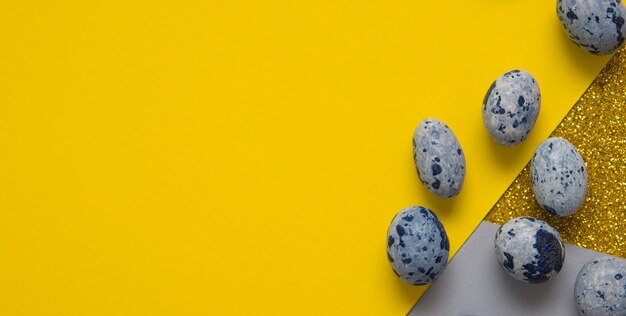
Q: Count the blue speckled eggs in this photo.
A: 7